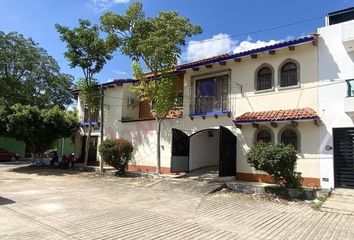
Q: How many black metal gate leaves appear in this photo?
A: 2